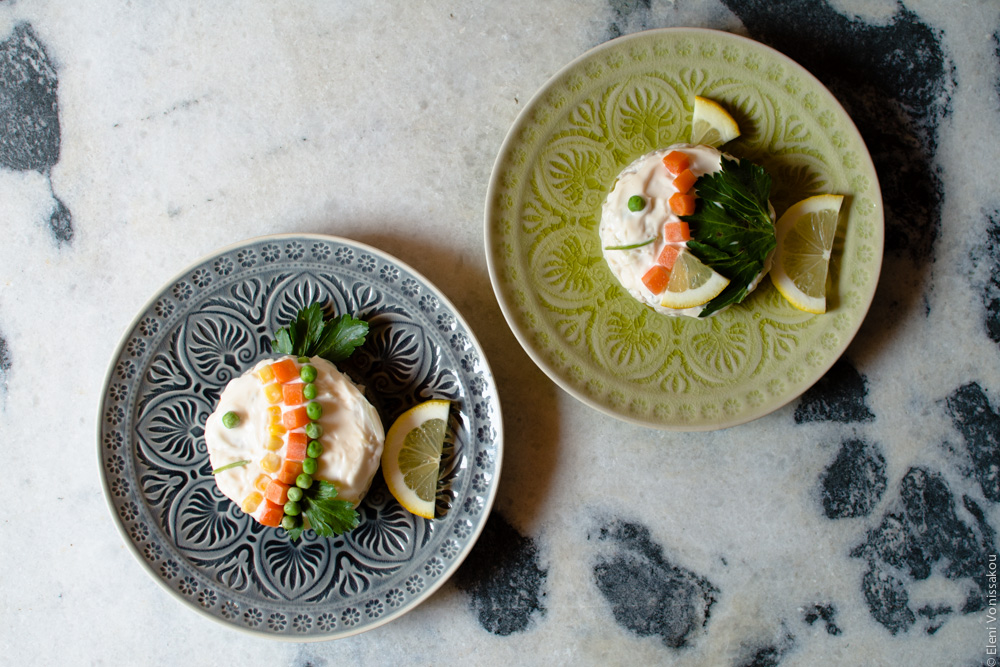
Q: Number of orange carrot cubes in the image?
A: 13